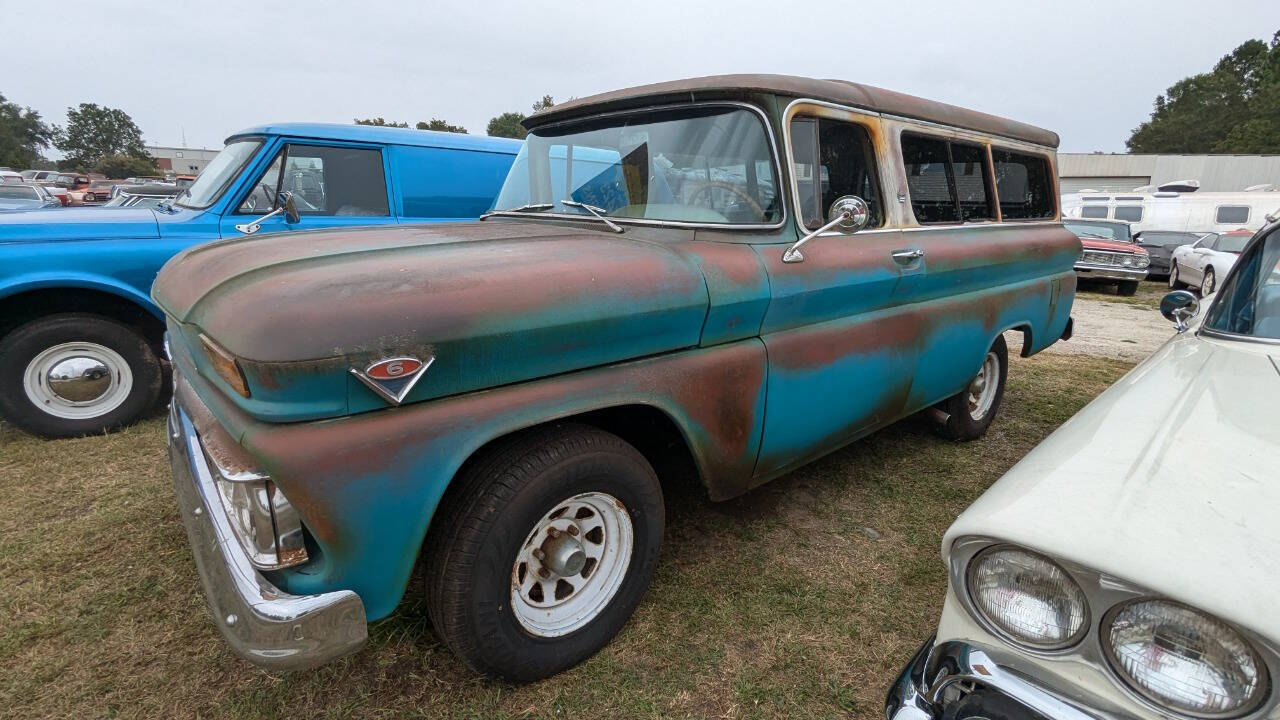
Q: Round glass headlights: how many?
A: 2